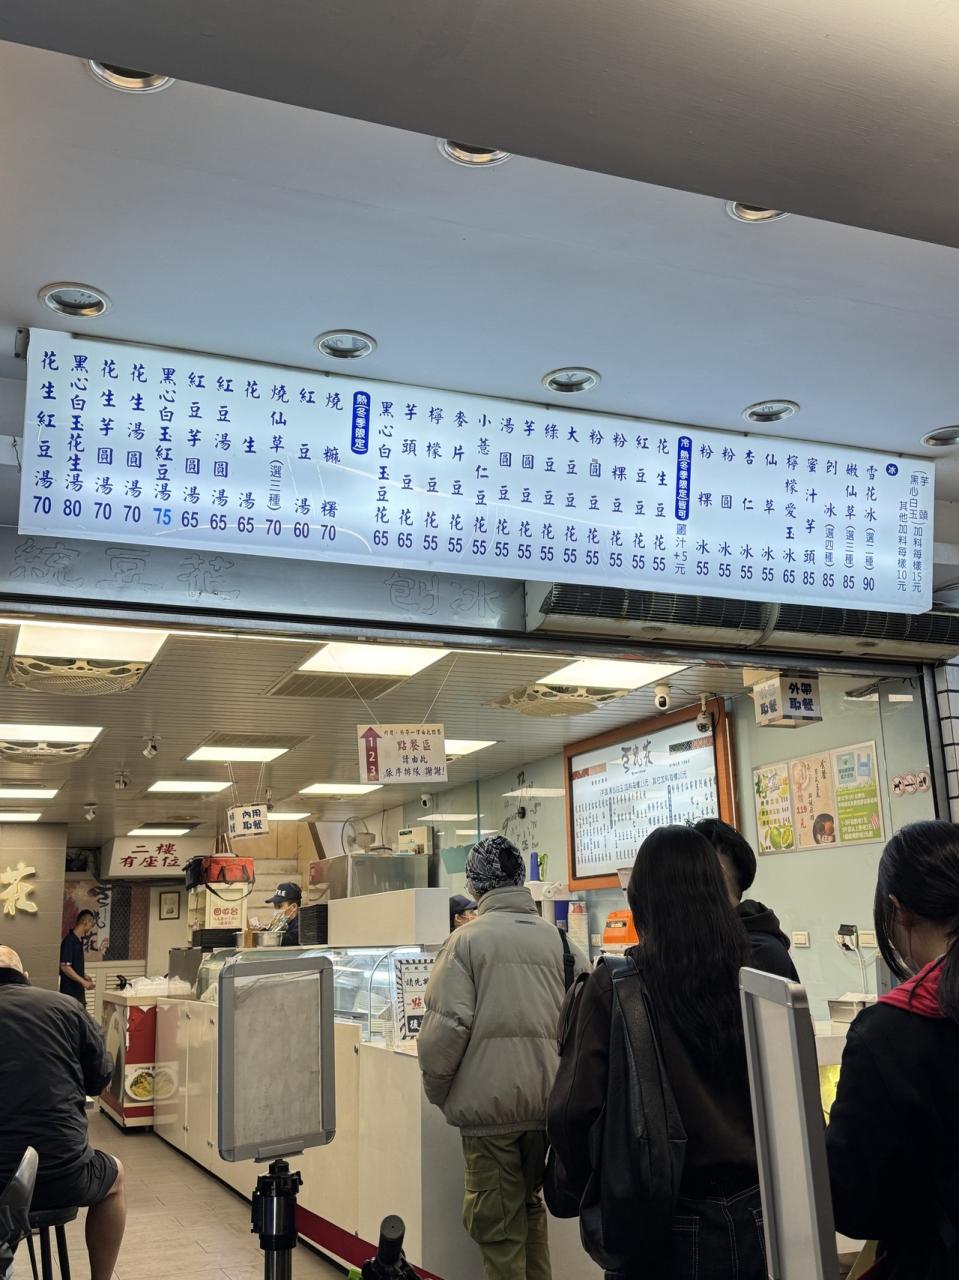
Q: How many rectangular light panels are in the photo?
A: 12